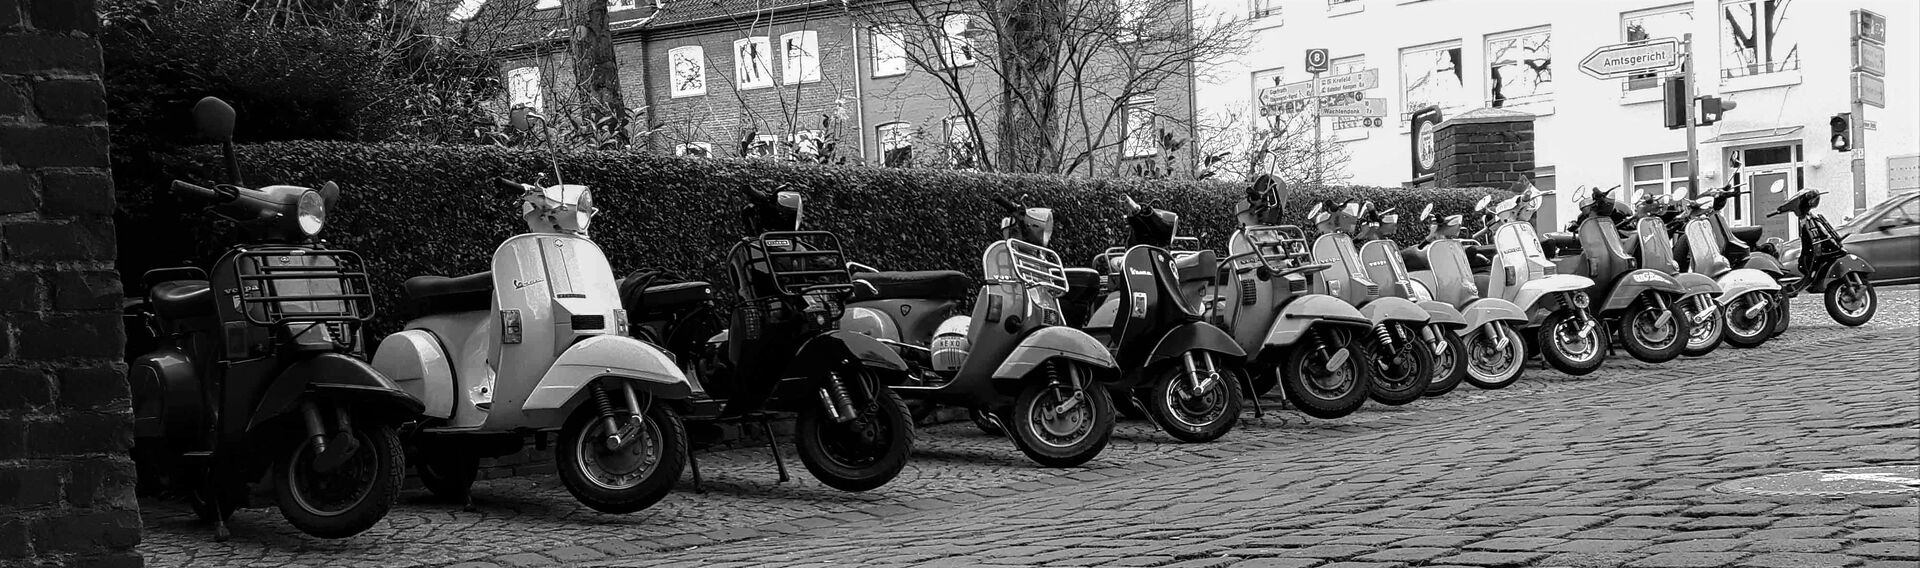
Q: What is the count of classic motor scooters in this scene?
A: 15